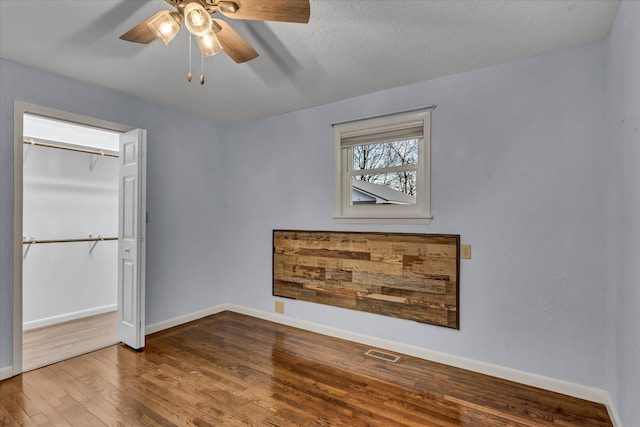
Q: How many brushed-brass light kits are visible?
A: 1